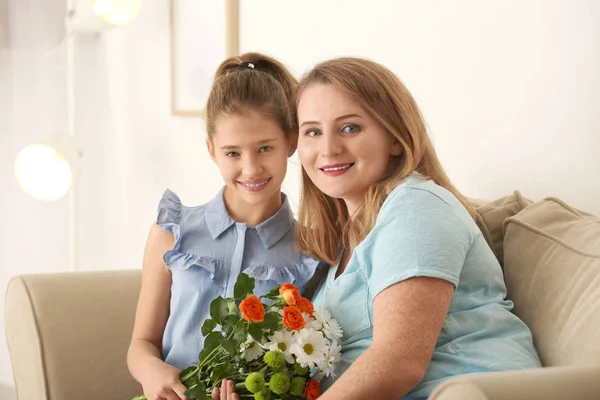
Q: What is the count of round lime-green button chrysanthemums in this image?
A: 6